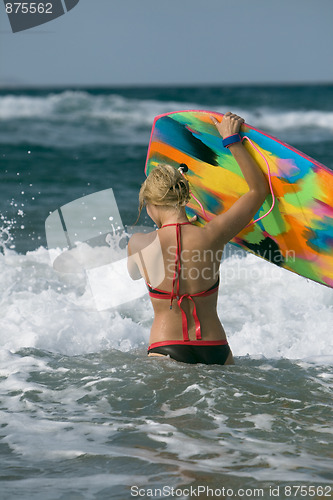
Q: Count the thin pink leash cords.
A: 1